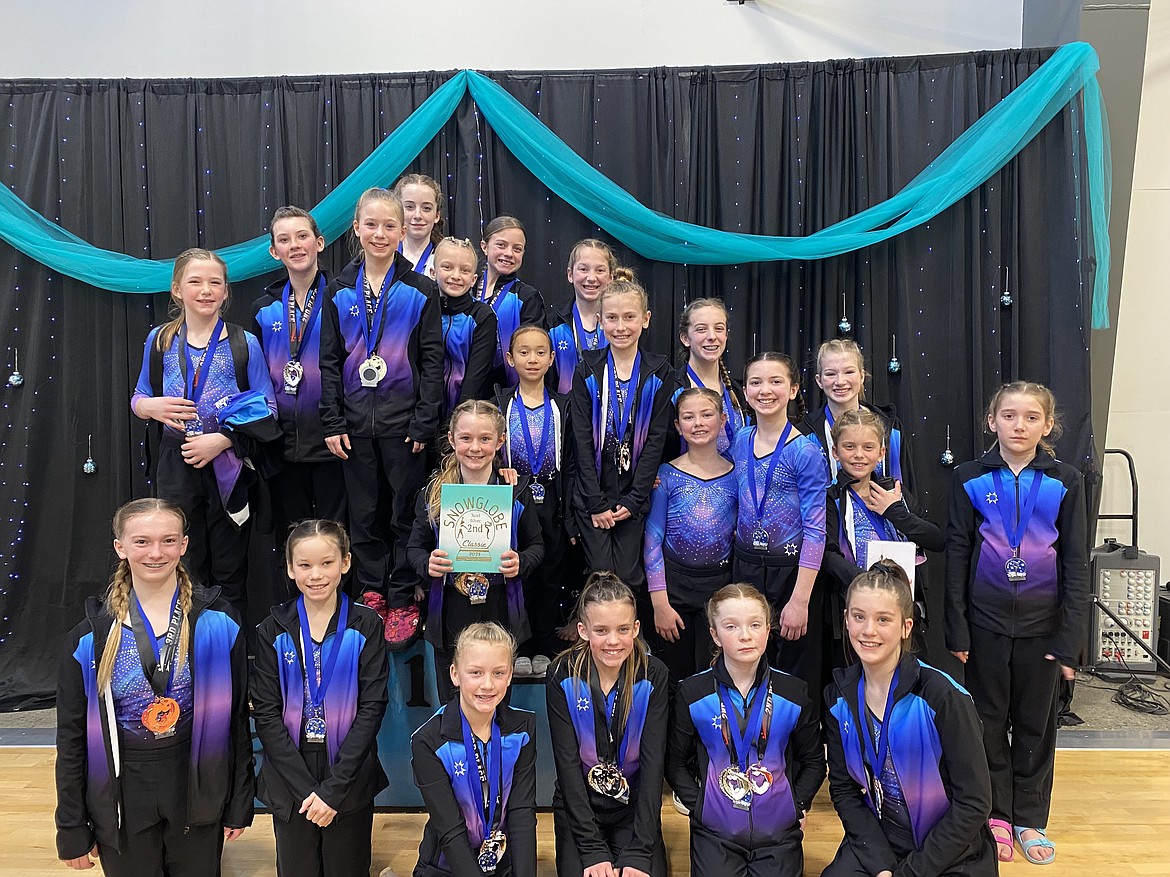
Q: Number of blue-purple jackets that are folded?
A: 1